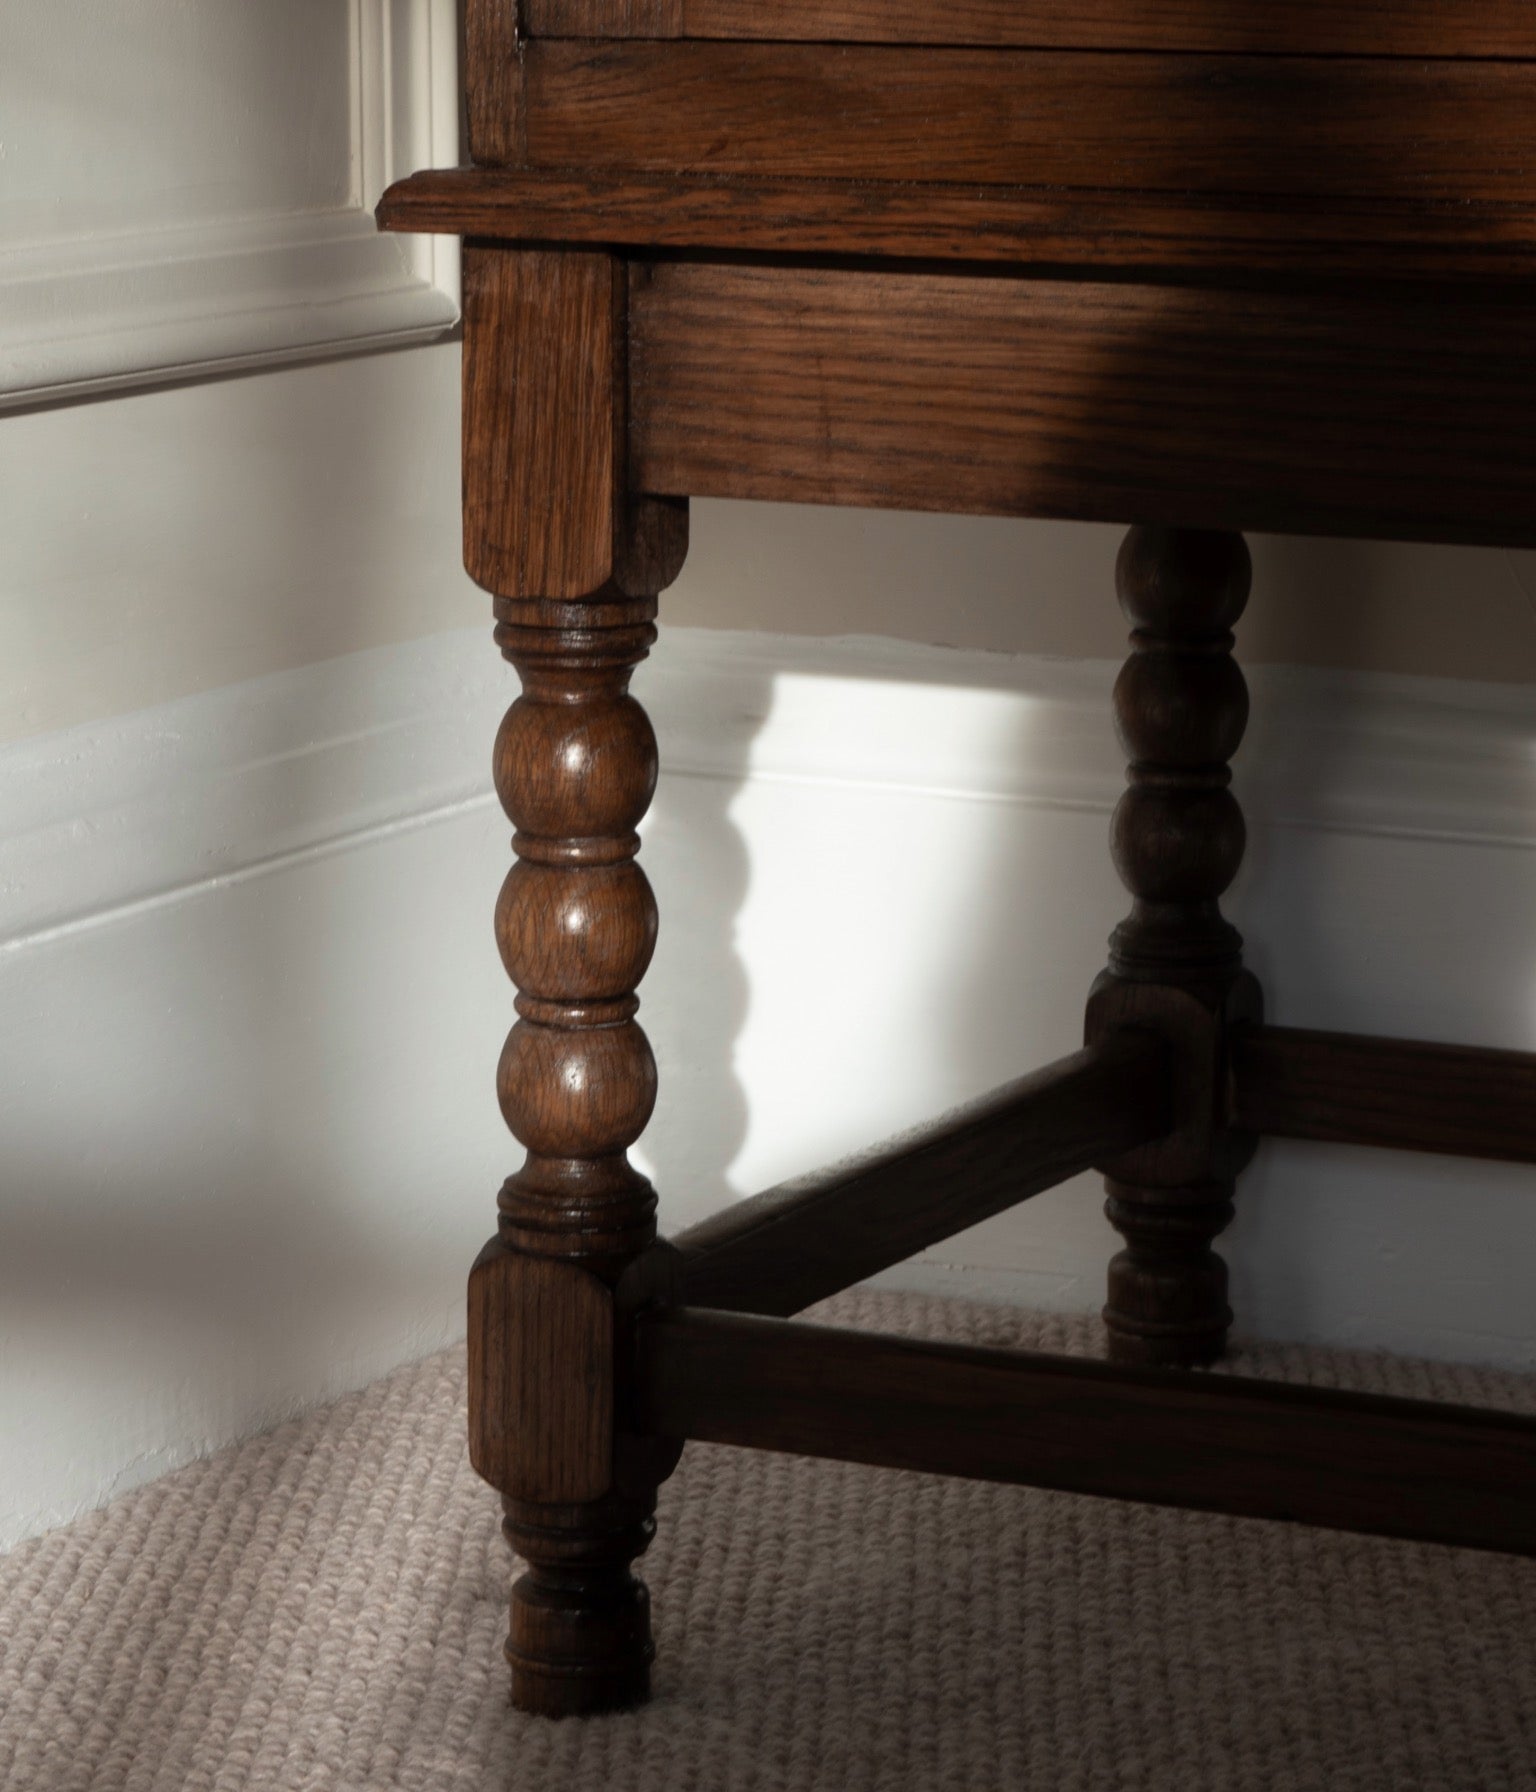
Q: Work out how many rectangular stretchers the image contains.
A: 3